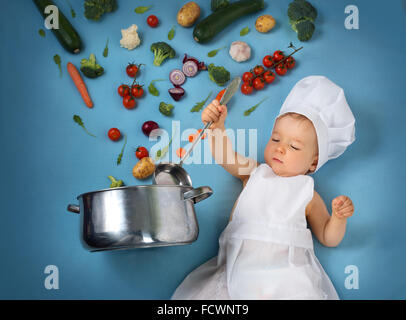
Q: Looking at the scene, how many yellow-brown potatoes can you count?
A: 3